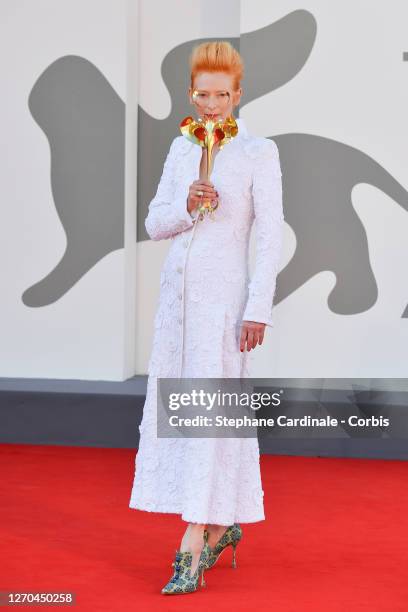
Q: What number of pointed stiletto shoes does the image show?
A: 2